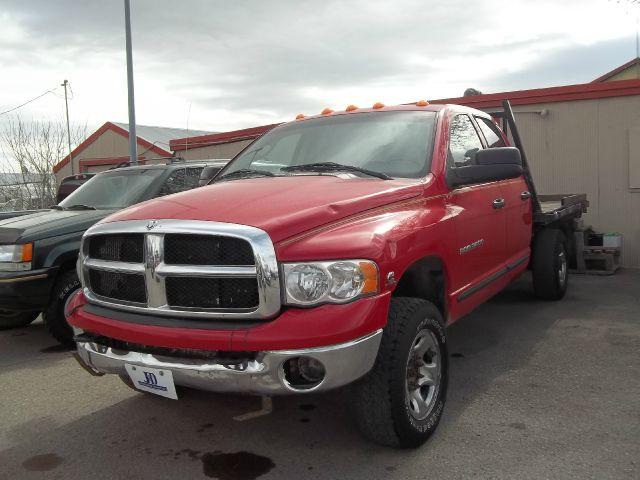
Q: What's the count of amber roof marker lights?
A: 5